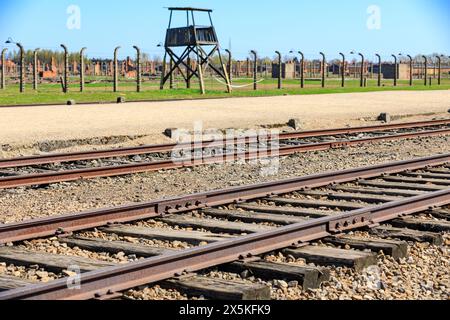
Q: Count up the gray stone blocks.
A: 5